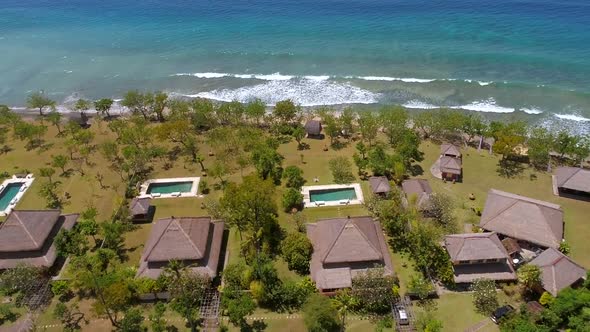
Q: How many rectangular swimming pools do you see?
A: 3